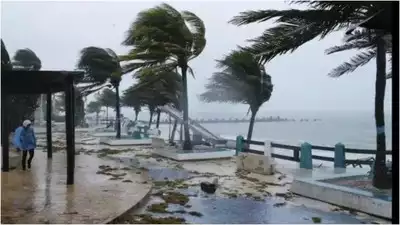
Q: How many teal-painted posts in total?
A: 3